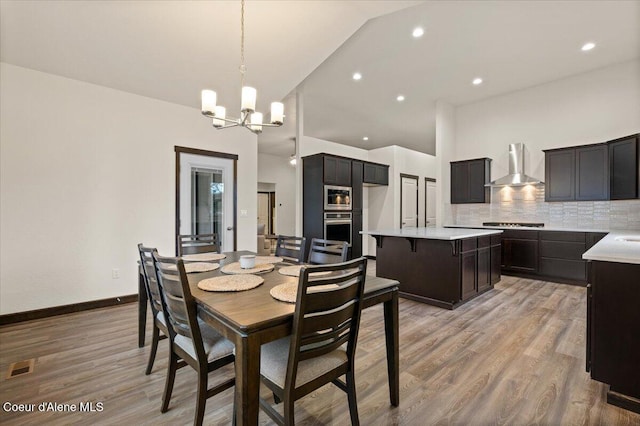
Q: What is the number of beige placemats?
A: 7